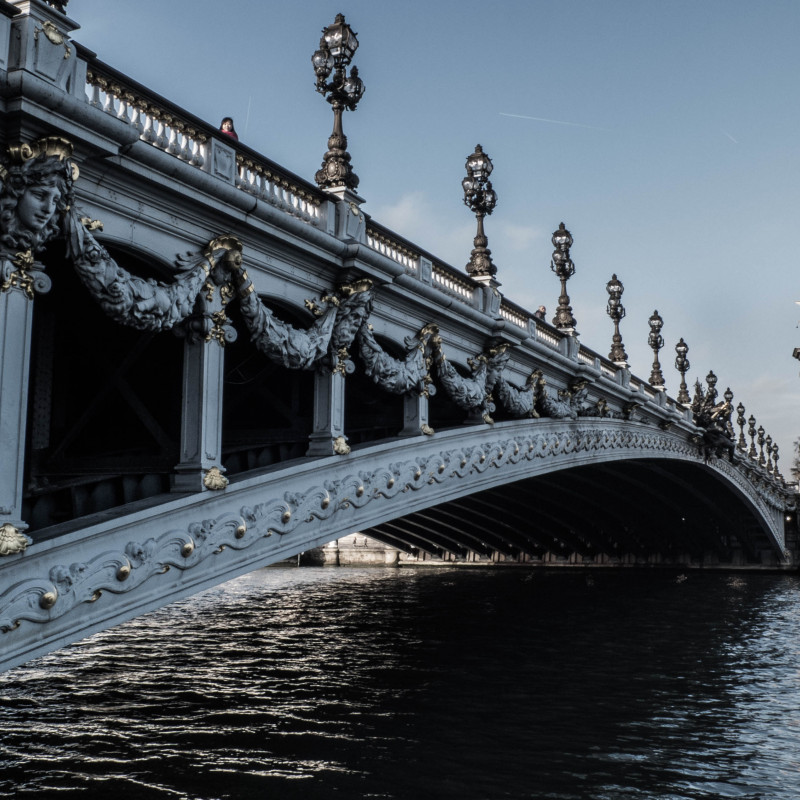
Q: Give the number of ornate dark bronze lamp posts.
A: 13